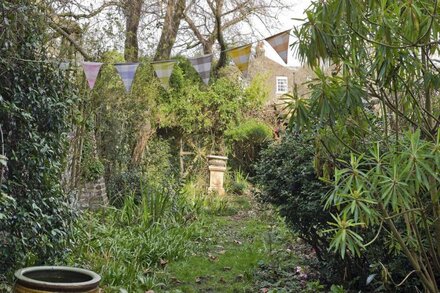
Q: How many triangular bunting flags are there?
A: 7